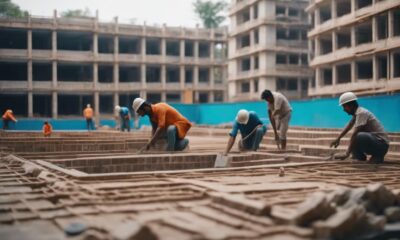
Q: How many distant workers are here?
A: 4